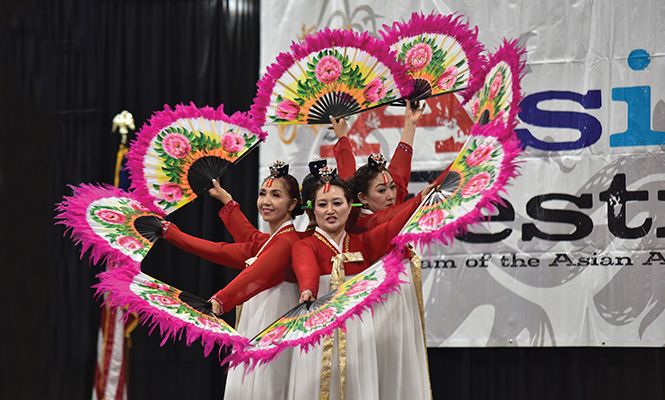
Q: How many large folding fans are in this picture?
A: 8